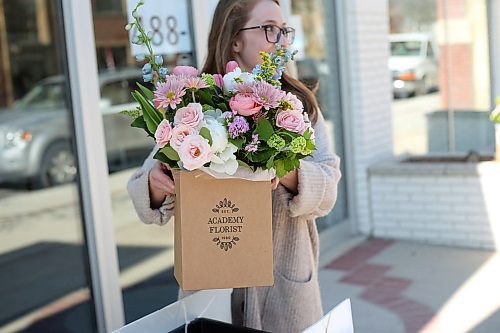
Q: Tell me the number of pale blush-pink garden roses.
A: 5